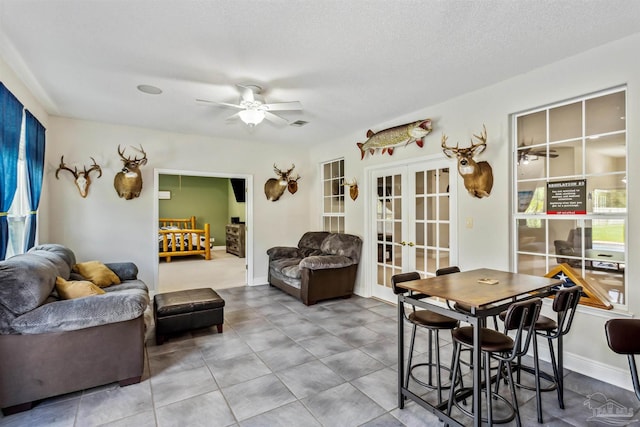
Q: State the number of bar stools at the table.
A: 4